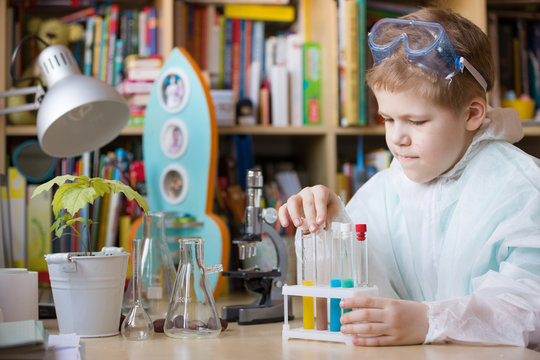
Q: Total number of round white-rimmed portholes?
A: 3